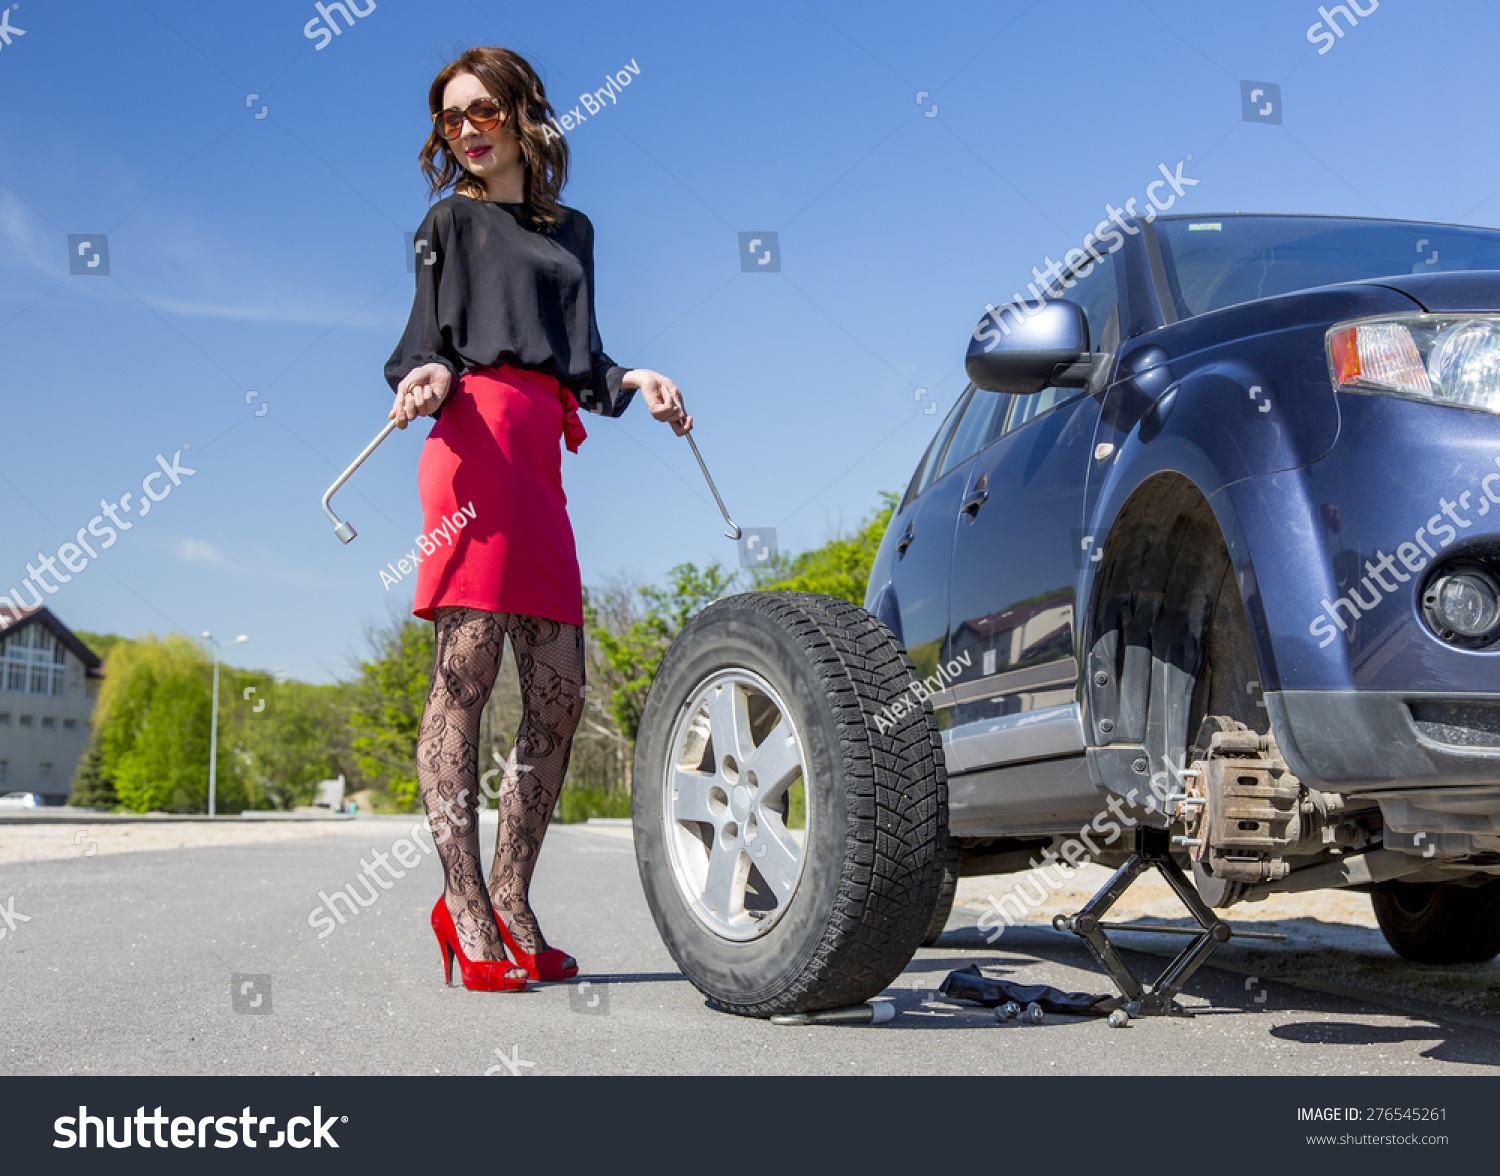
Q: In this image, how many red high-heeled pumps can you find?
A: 2